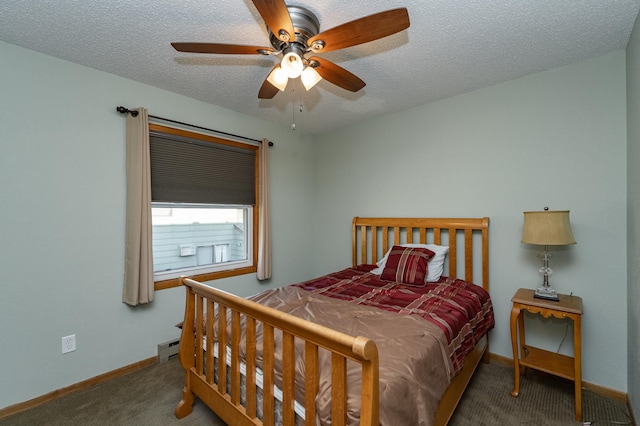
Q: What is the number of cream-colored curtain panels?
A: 2